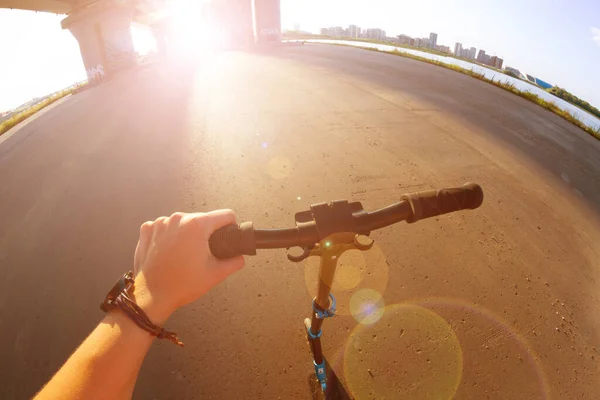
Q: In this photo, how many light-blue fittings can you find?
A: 3